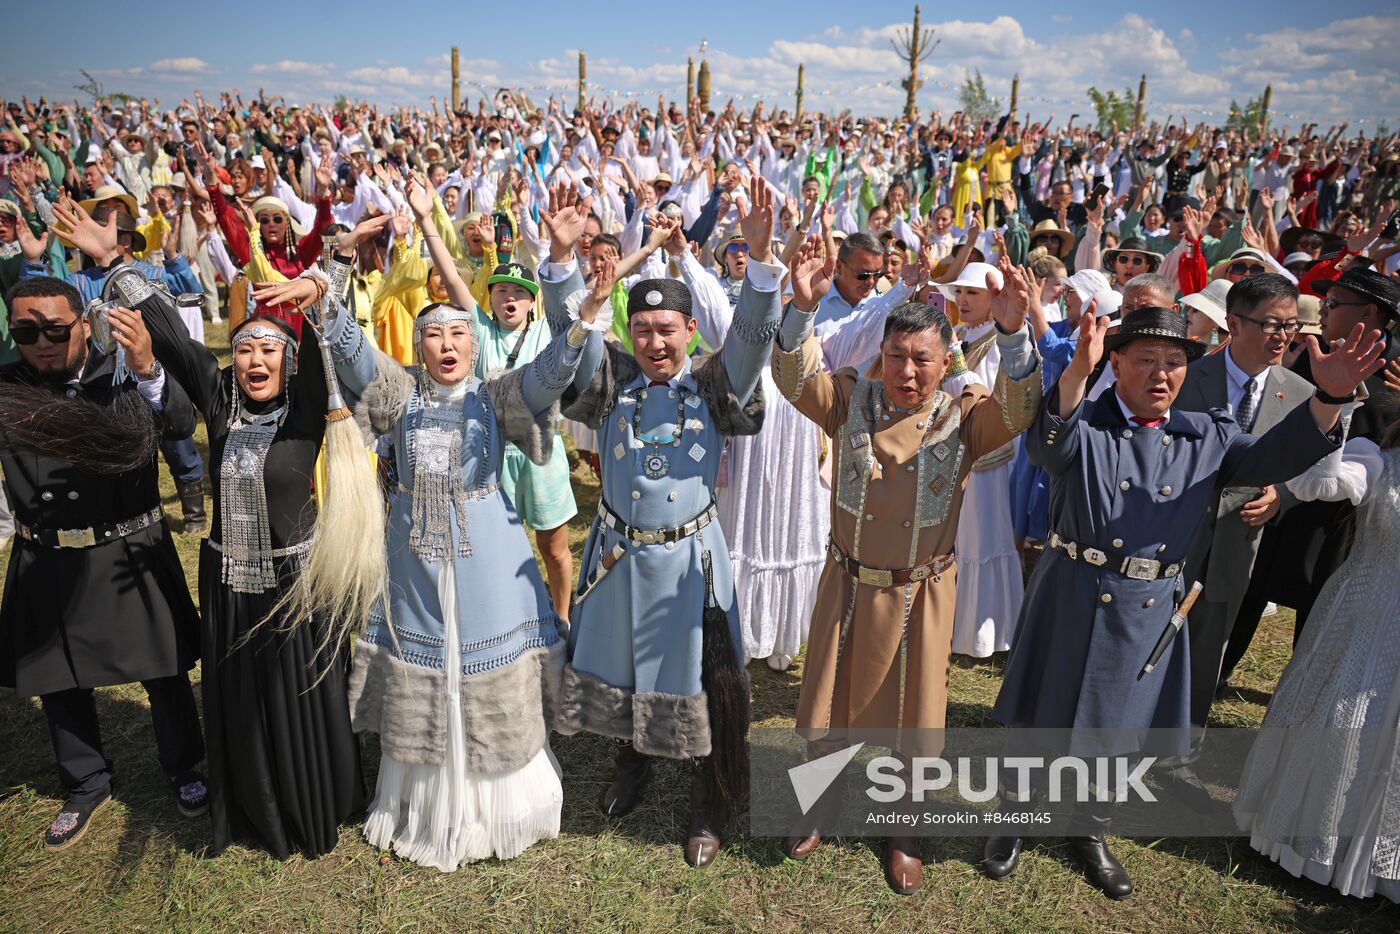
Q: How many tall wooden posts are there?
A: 9